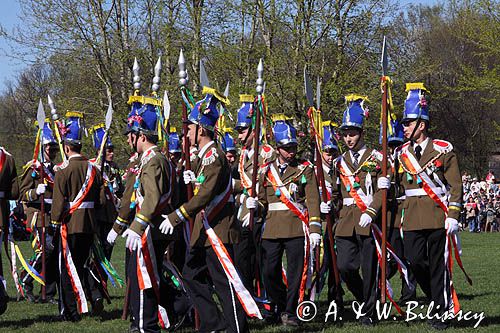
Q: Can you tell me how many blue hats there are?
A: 14